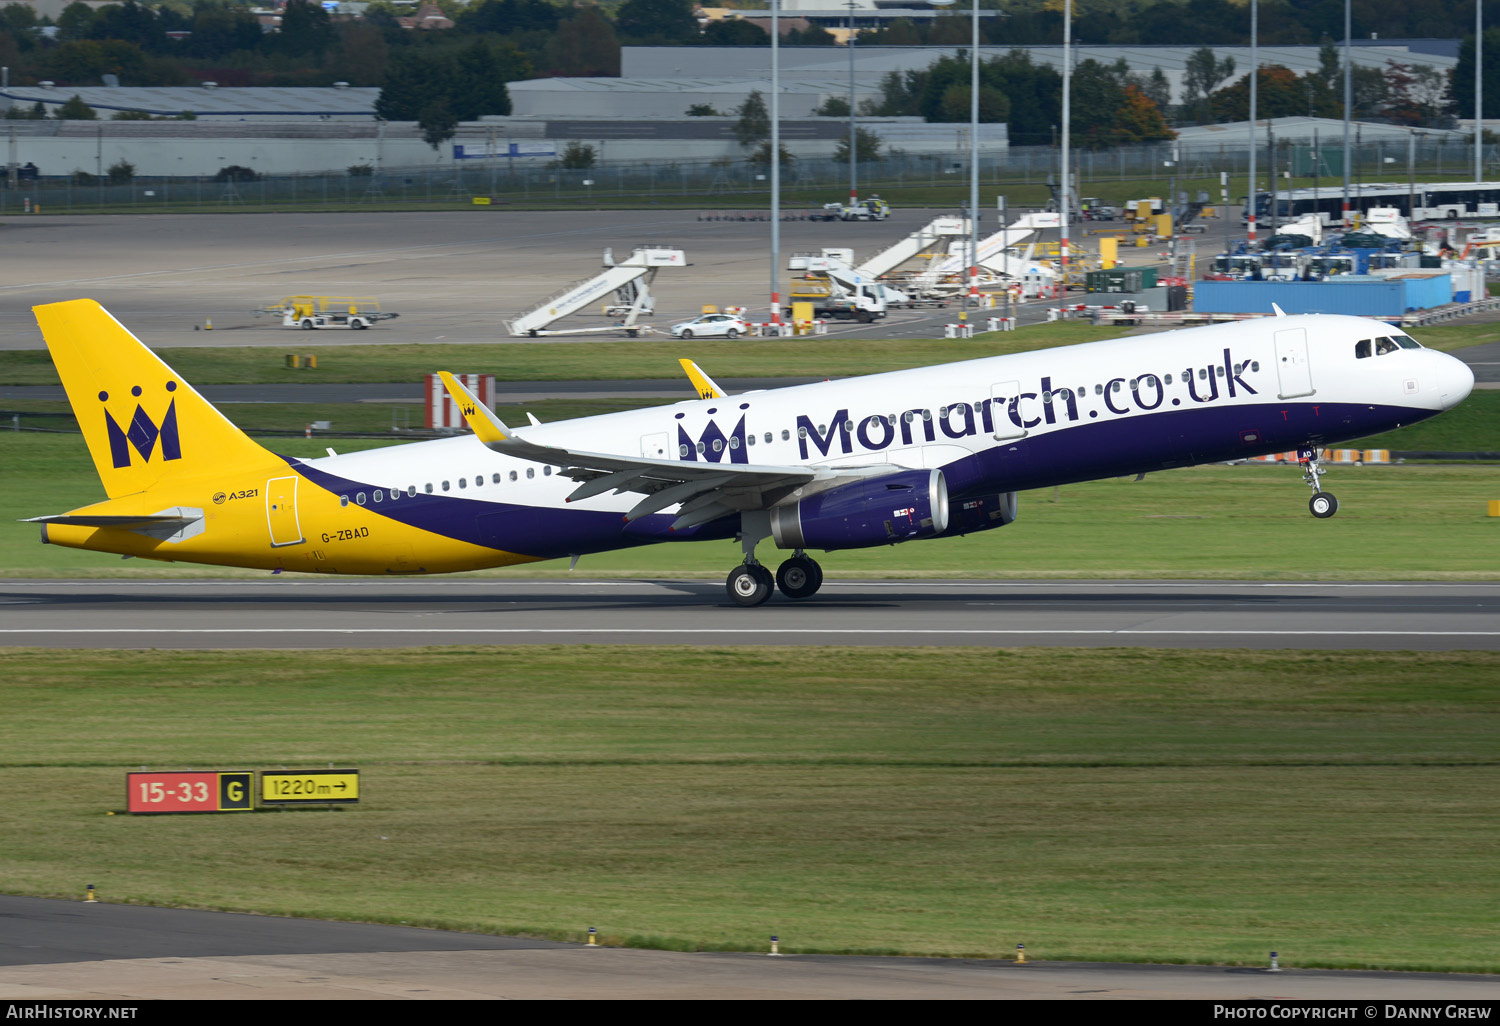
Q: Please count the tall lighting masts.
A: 7